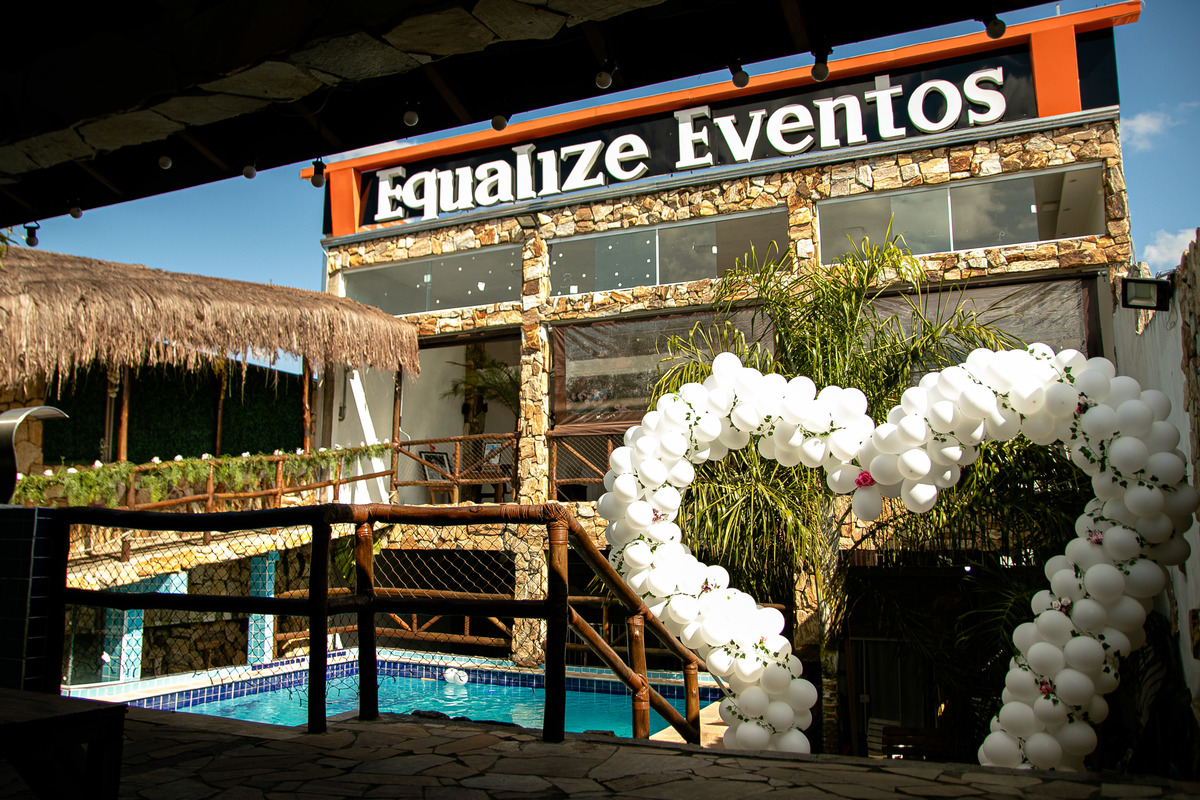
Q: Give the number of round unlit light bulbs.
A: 11